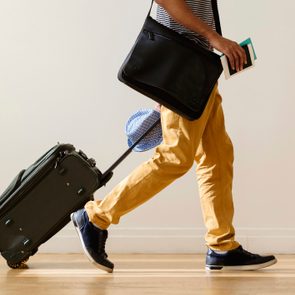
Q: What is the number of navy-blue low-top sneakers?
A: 2